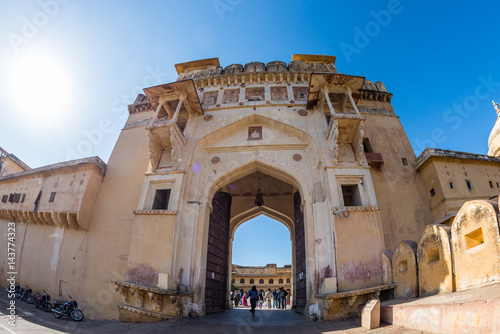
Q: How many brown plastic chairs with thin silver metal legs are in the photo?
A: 0